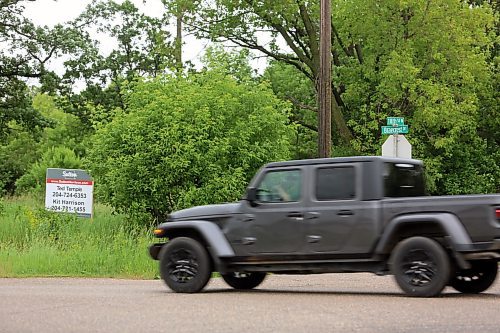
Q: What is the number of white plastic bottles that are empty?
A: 0